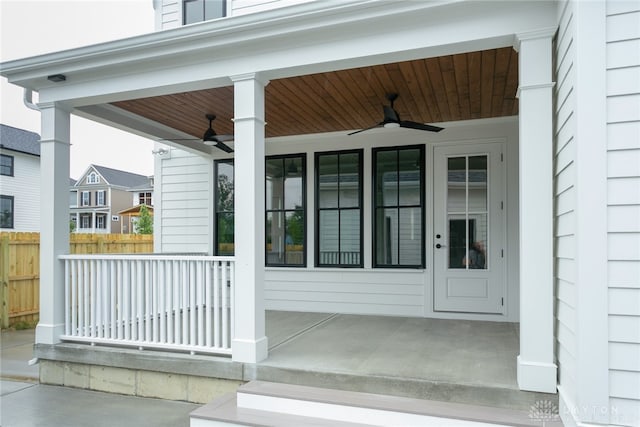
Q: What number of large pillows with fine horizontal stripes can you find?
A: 0